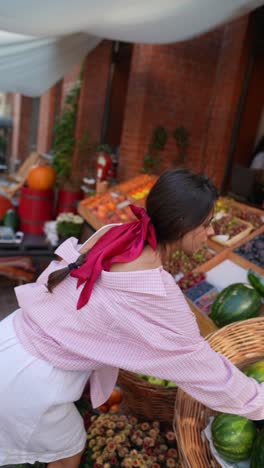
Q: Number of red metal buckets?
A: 2